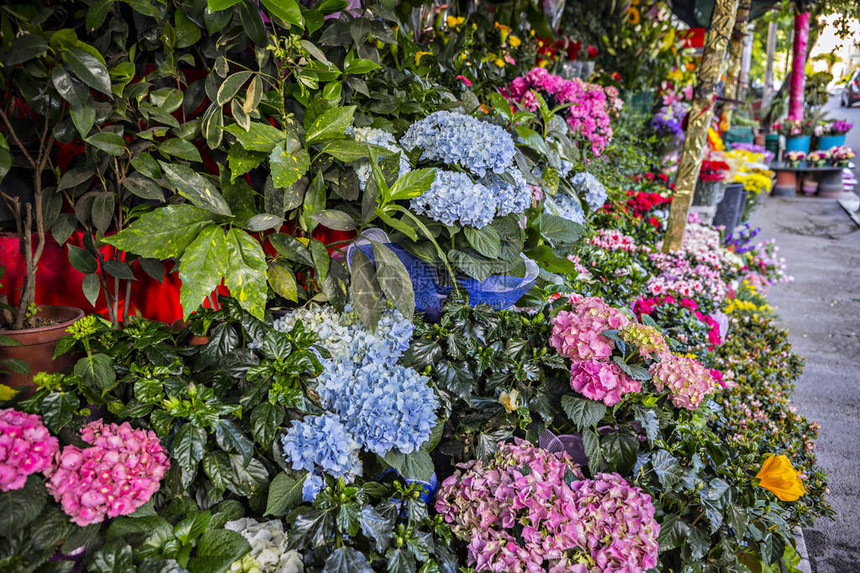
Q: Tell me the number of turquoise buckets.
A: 2